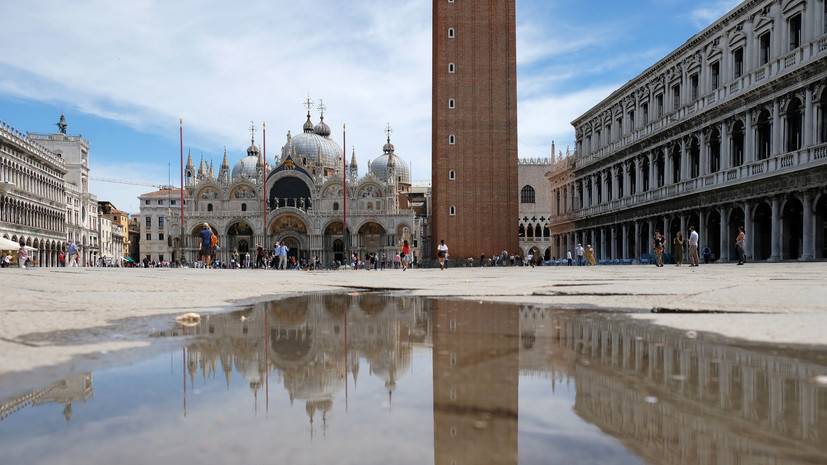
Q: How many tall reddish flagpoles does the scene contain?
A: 3